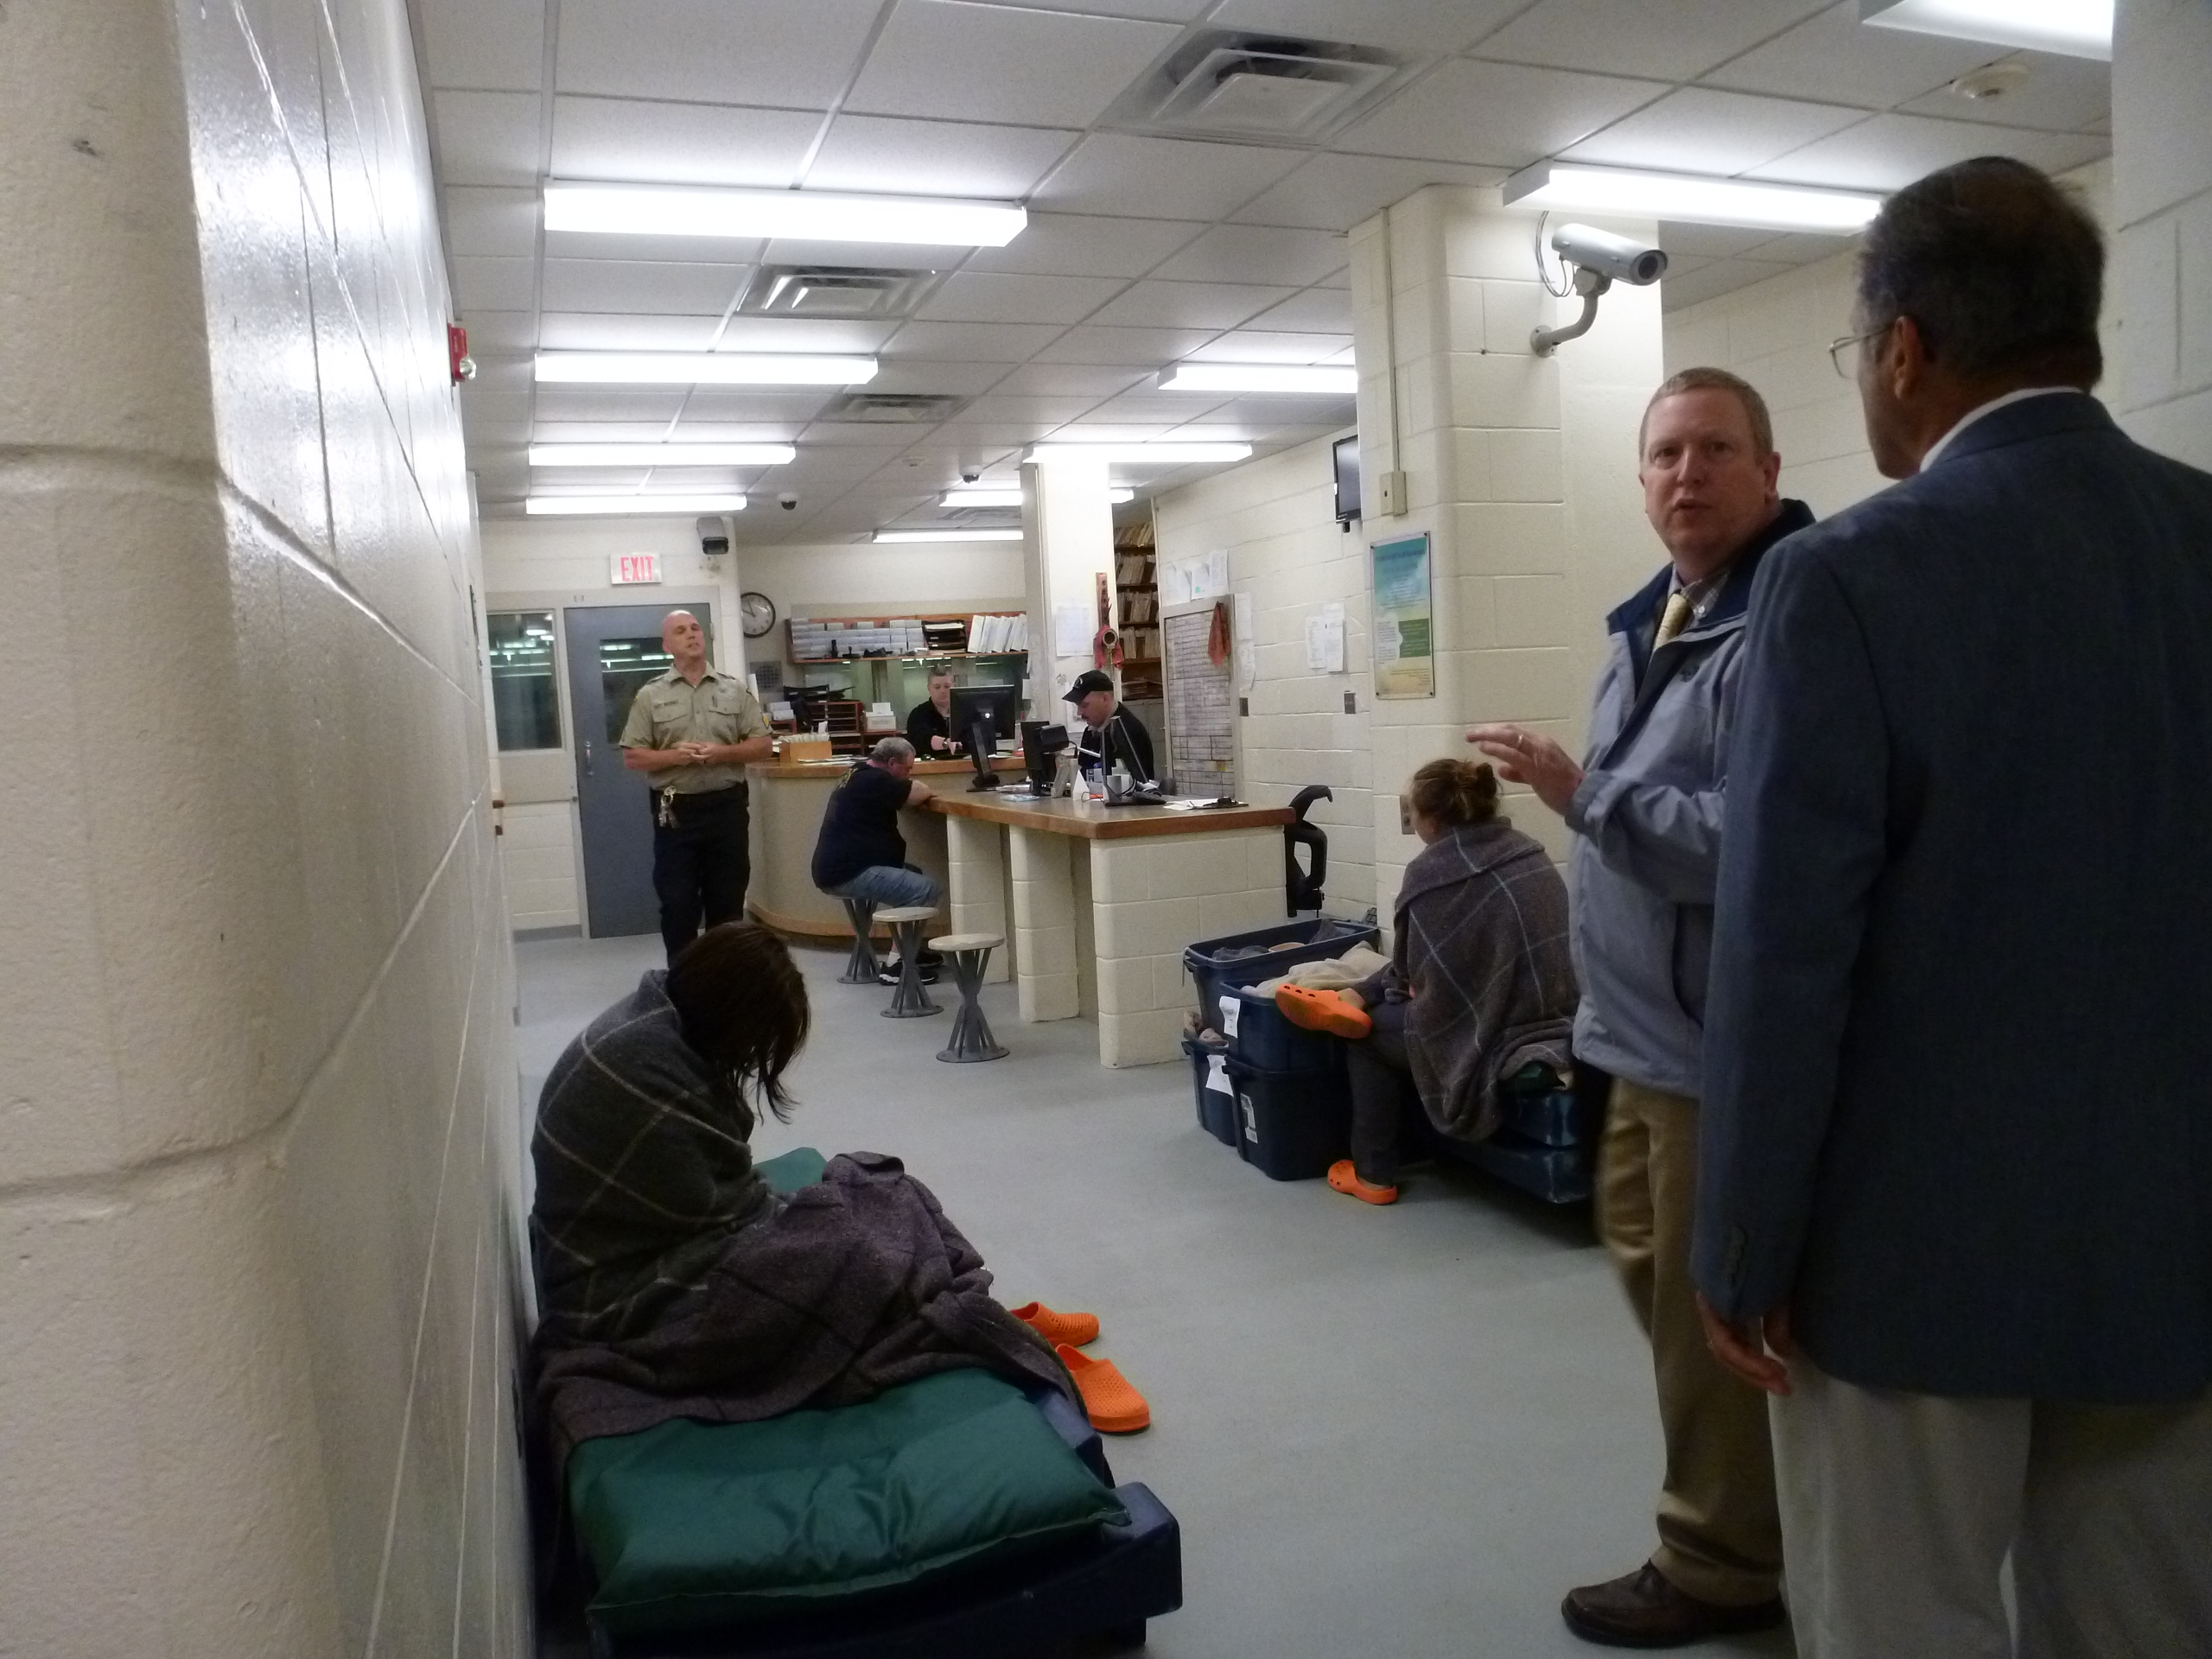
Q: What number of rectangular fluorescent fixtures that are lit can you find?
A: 10